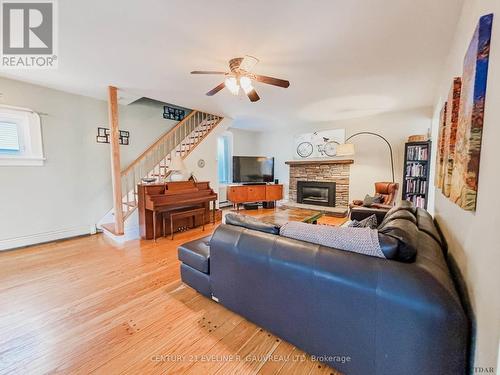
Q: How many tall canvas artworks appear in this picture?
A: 3